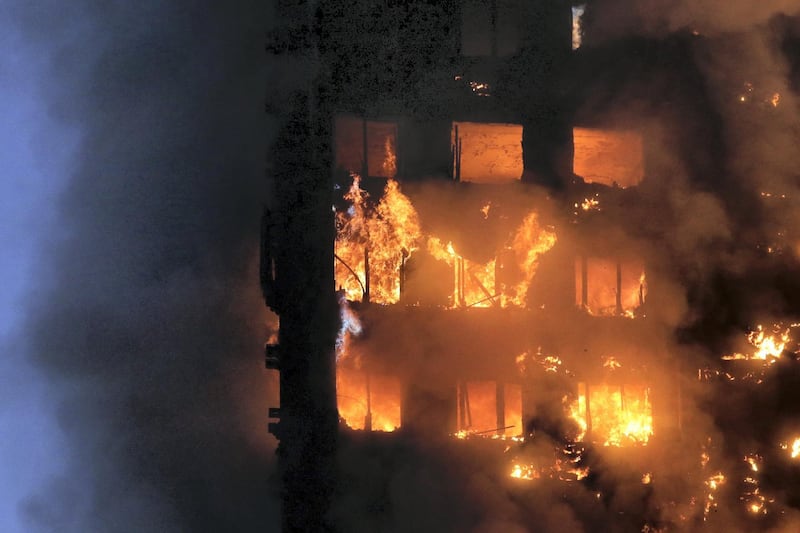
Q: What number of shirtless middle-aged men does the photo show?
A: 0